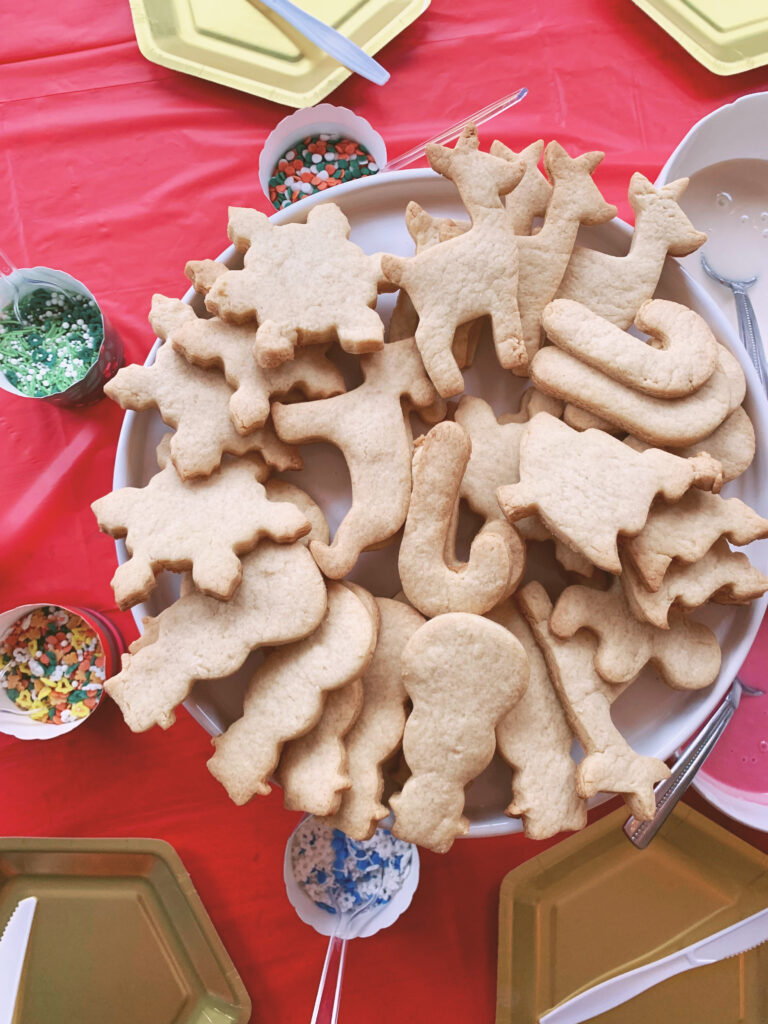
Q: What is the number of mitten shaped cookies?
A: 0